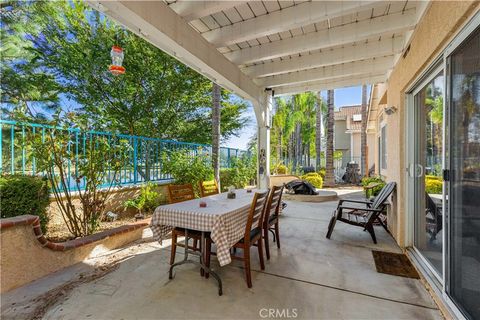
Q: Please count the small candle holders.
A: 2